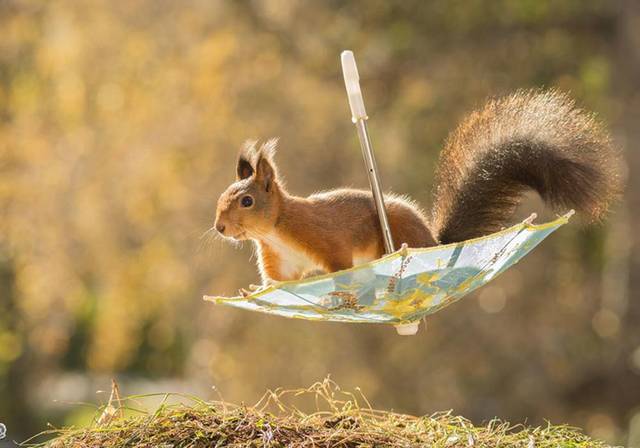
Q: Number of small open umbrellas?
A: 1